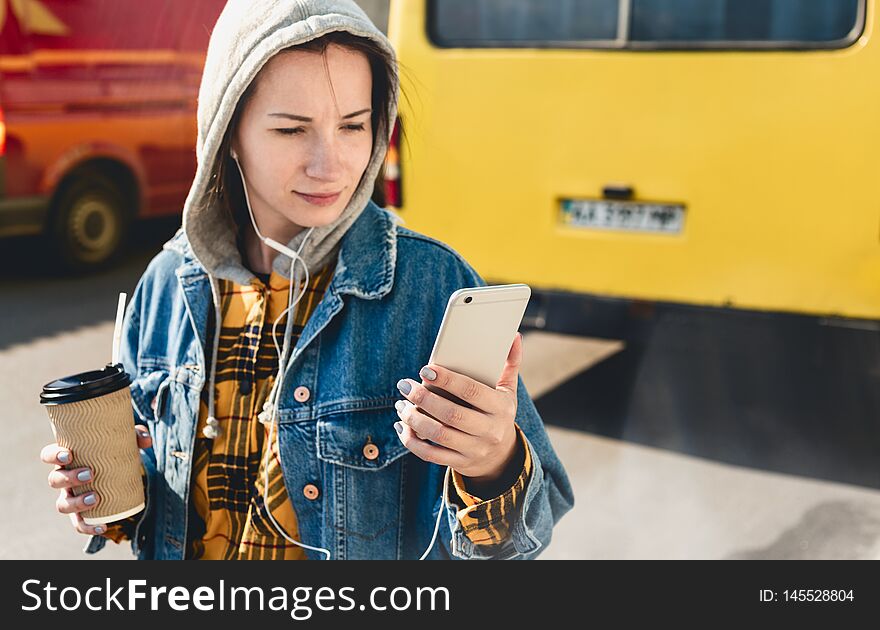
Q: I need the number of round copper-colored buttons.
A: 3